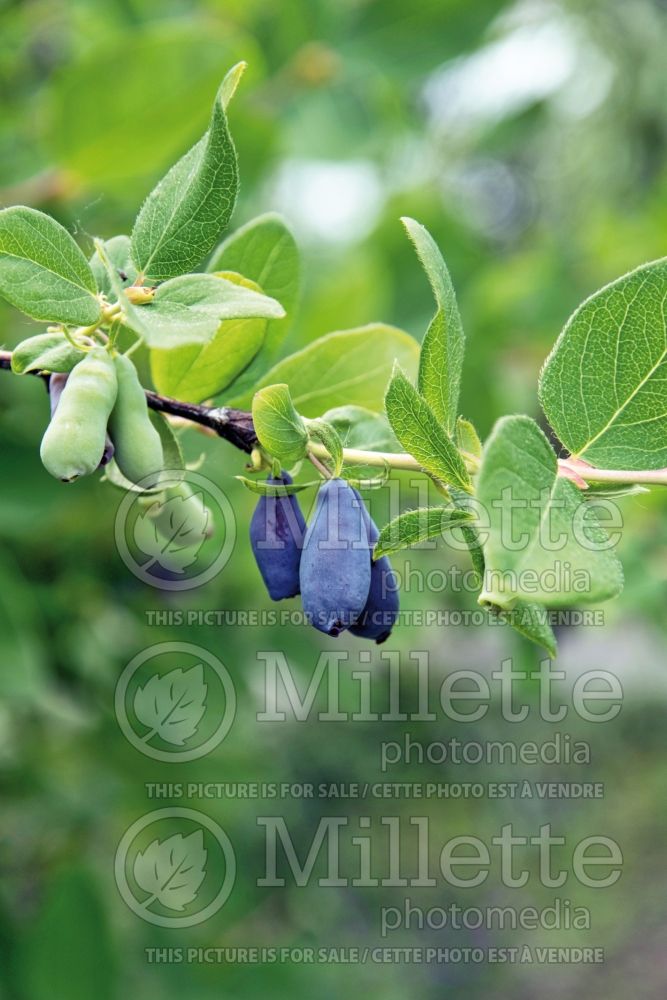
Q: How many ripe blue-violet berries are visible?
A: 3